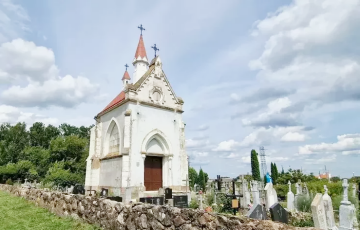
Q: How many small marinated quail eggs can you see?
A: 0